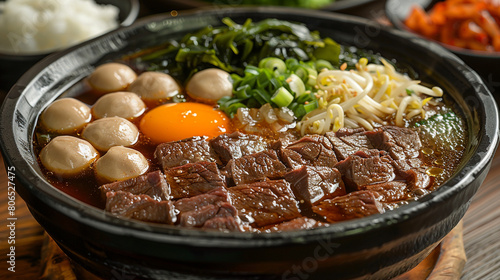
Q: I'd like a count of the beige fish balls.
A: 8